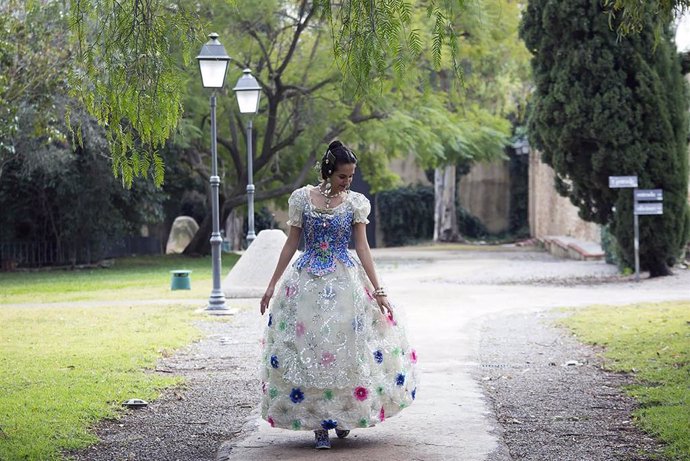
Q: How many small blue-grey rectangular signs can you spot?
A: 3